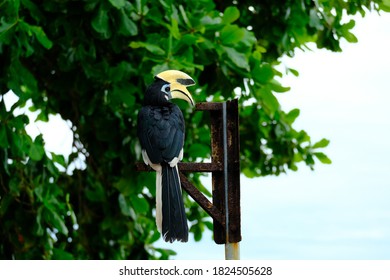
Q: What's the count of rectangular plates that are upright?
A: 2